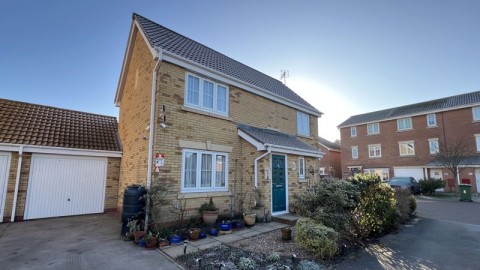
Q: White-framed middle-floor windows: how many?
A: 5